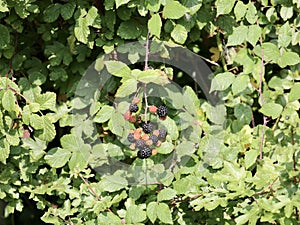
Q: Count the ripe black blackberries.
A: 8